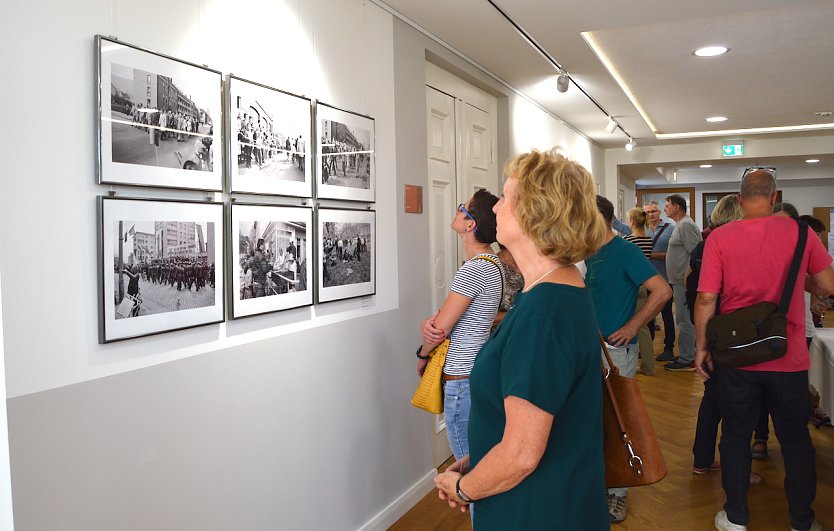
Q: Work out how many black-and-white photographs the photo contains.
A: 6